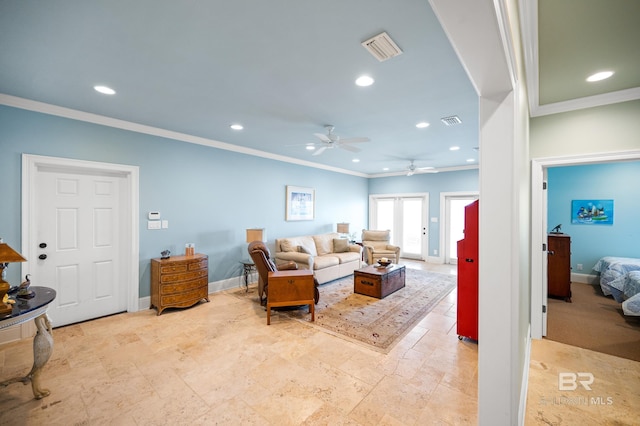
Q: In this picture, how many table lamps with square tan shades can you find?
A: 2